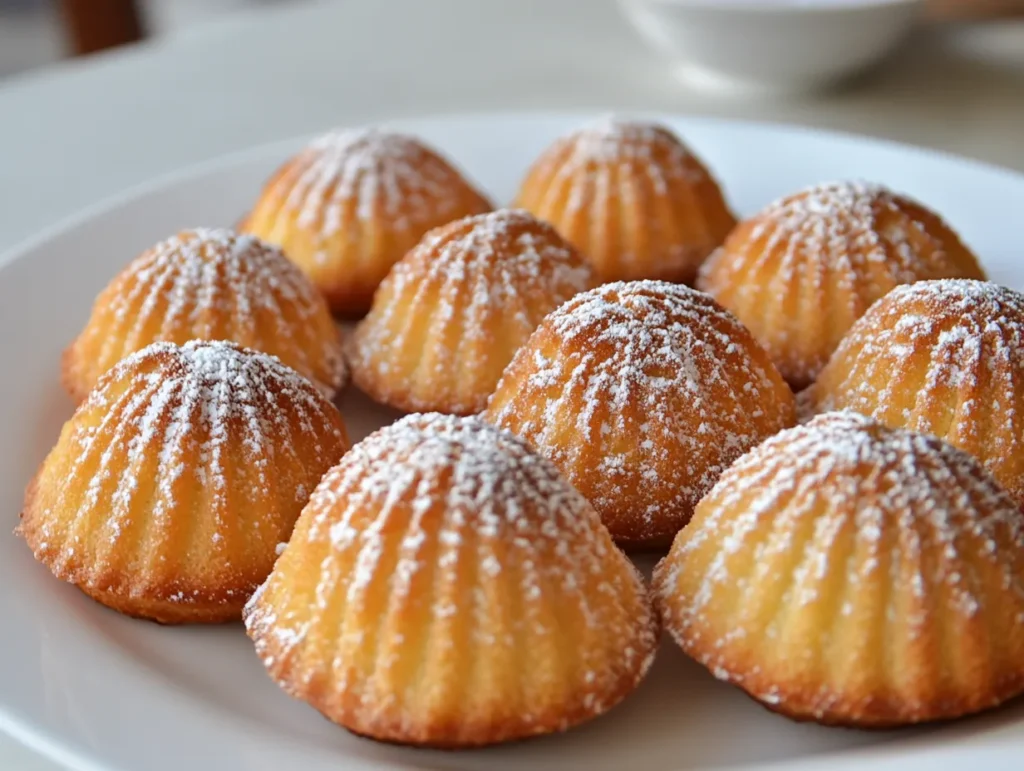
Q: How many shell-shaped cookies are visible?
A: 10